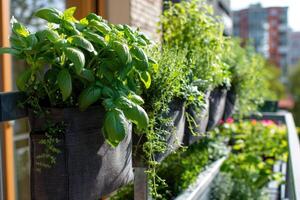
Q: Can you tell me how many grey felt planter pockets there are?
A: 5